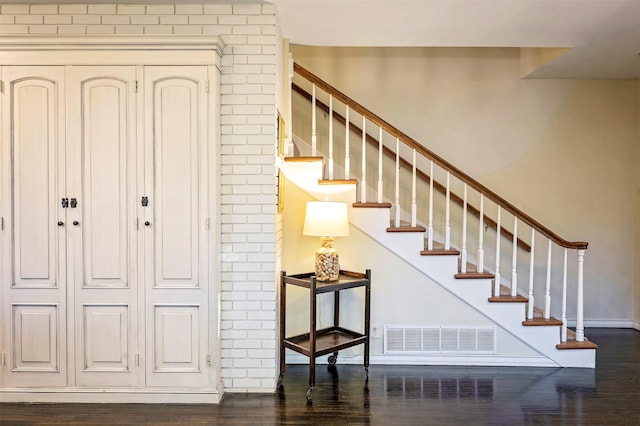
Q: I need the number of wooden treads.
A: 9